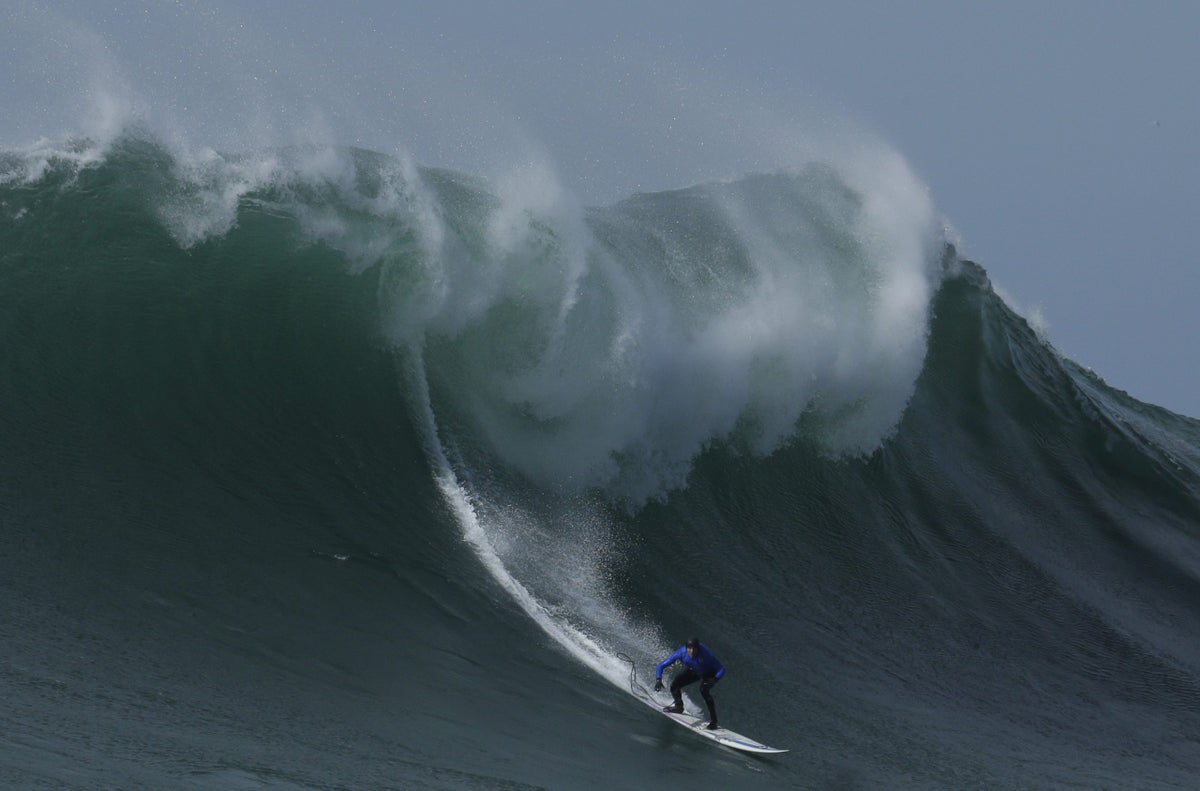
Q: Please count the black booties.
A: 2